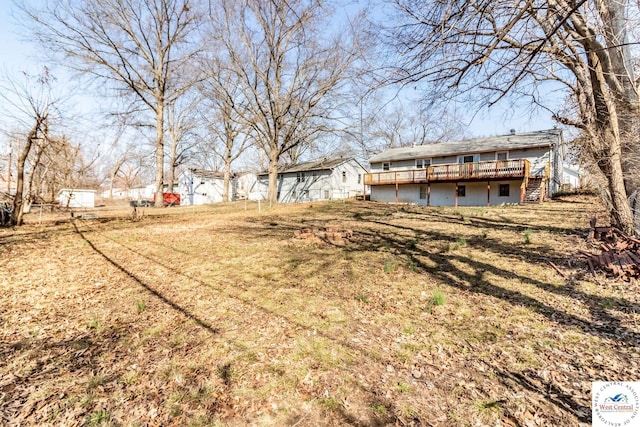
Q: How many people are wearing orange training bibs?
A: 0